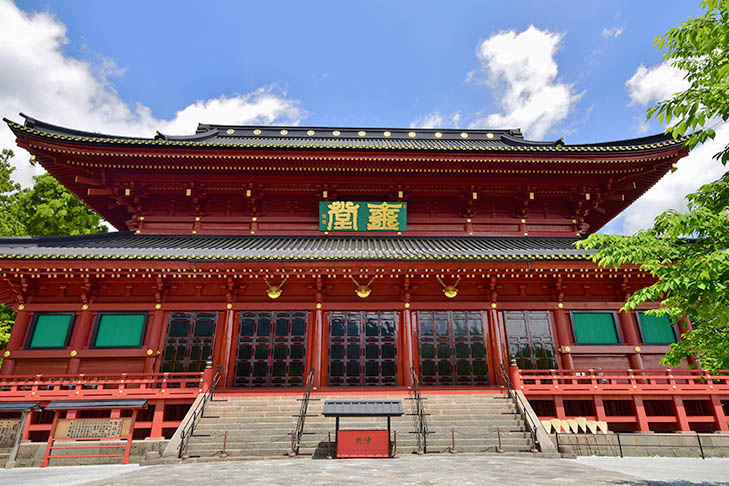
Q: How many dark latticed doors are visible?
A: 5